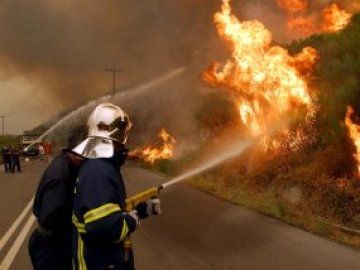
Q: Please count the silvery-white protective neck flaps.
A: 1